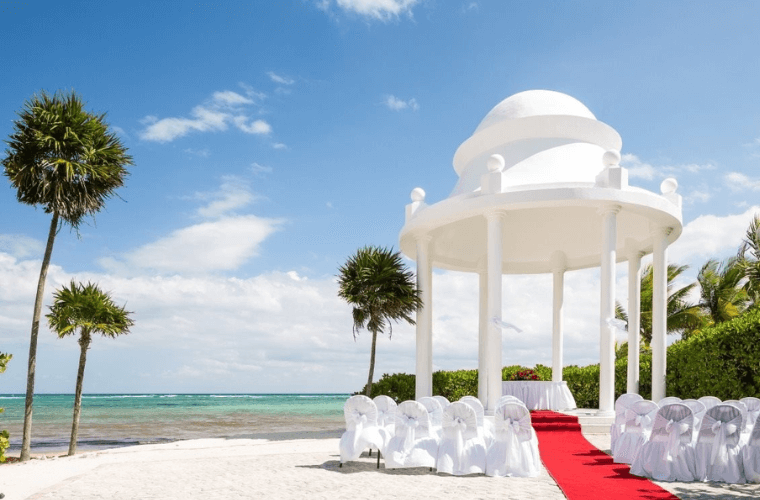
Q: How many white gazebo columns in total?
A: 7